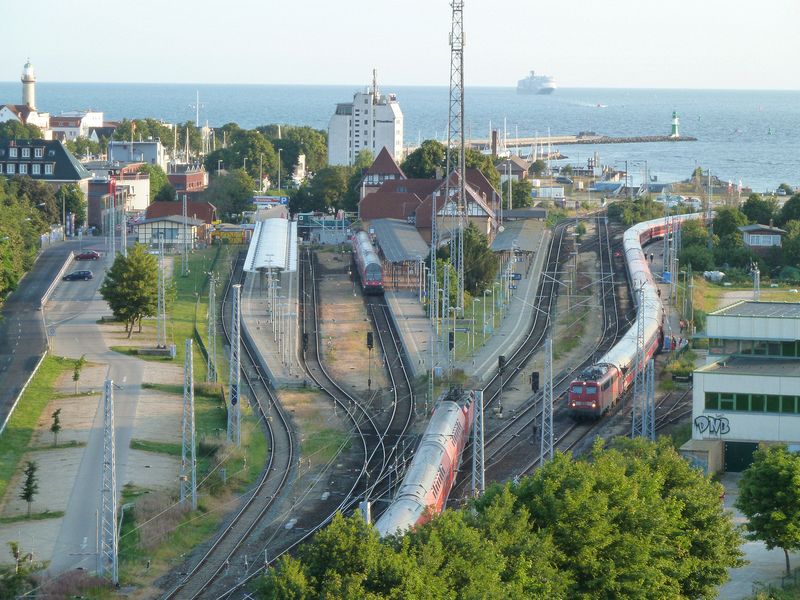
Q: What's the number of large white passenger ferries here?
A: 1